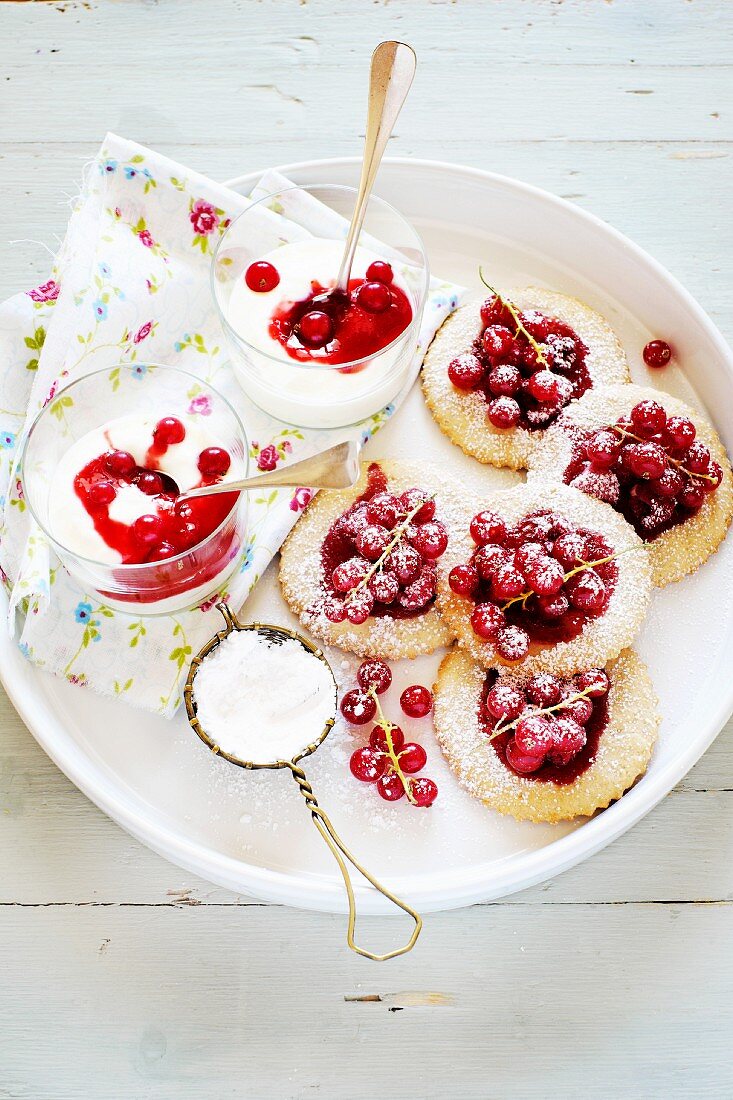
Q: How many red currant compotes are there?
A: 2